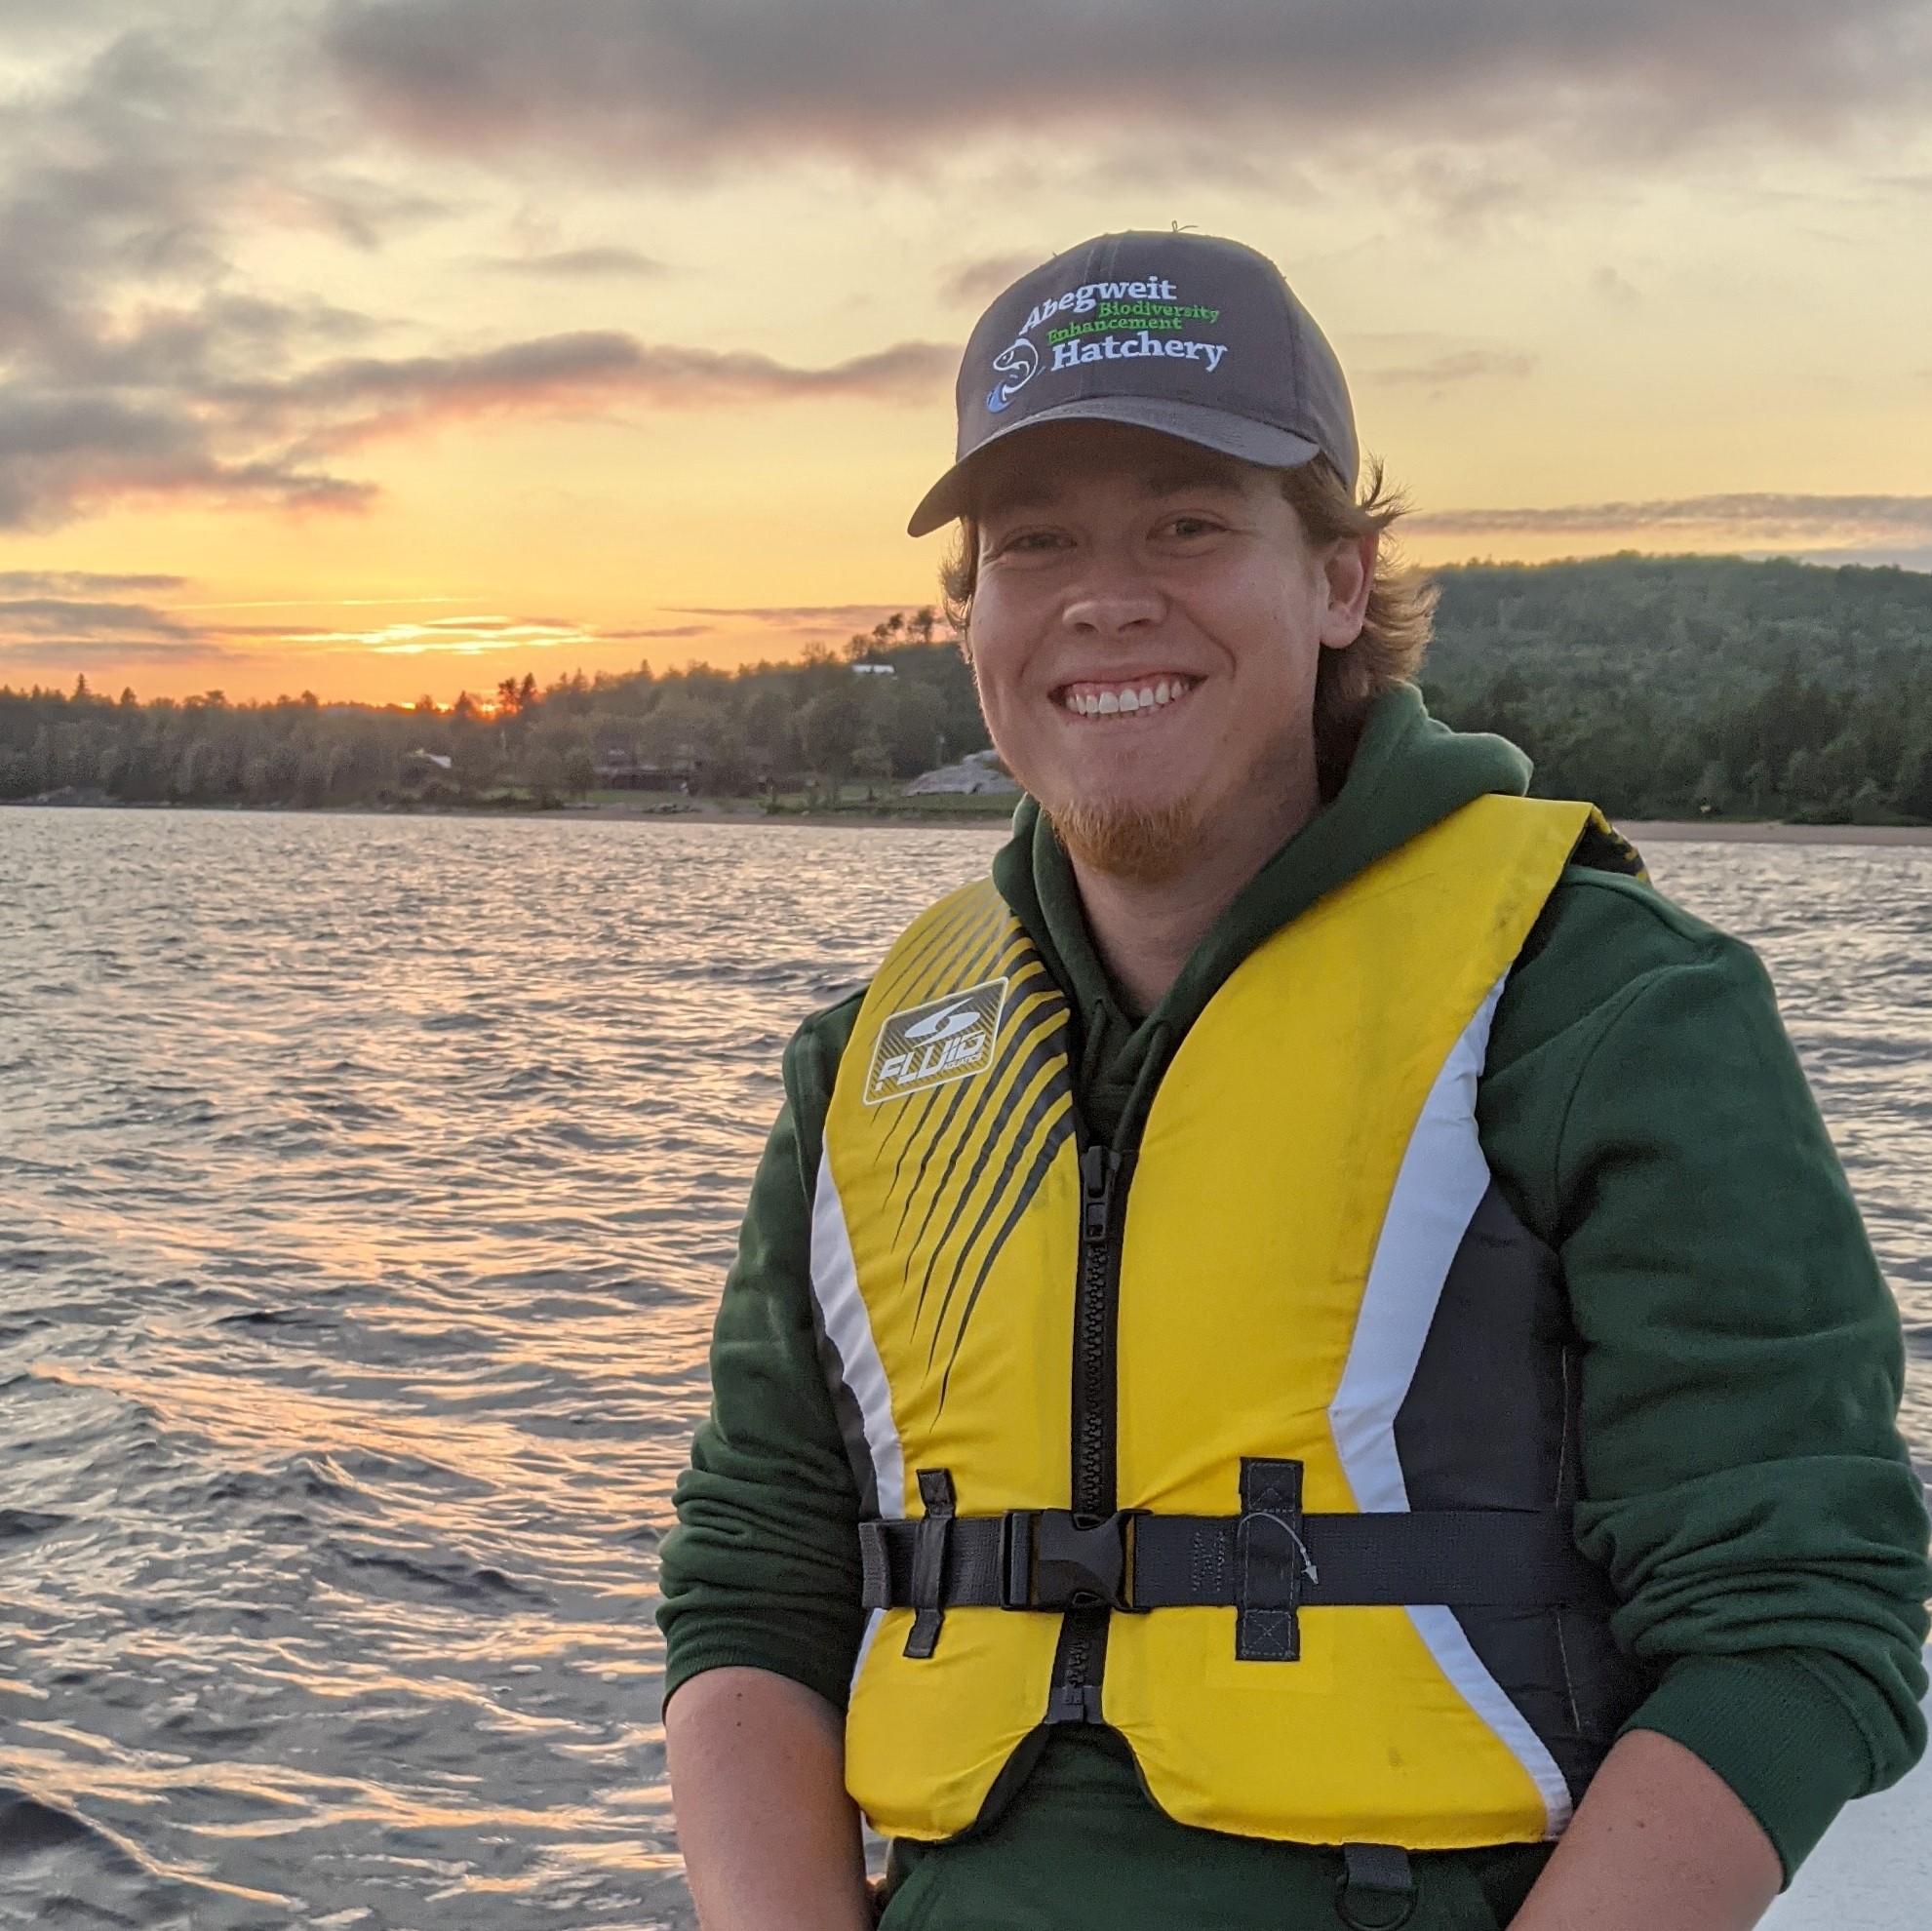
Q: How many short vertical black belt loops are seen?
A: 2